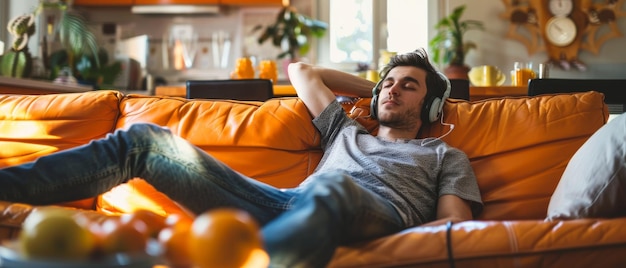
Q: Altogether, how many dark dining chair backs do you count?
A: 3